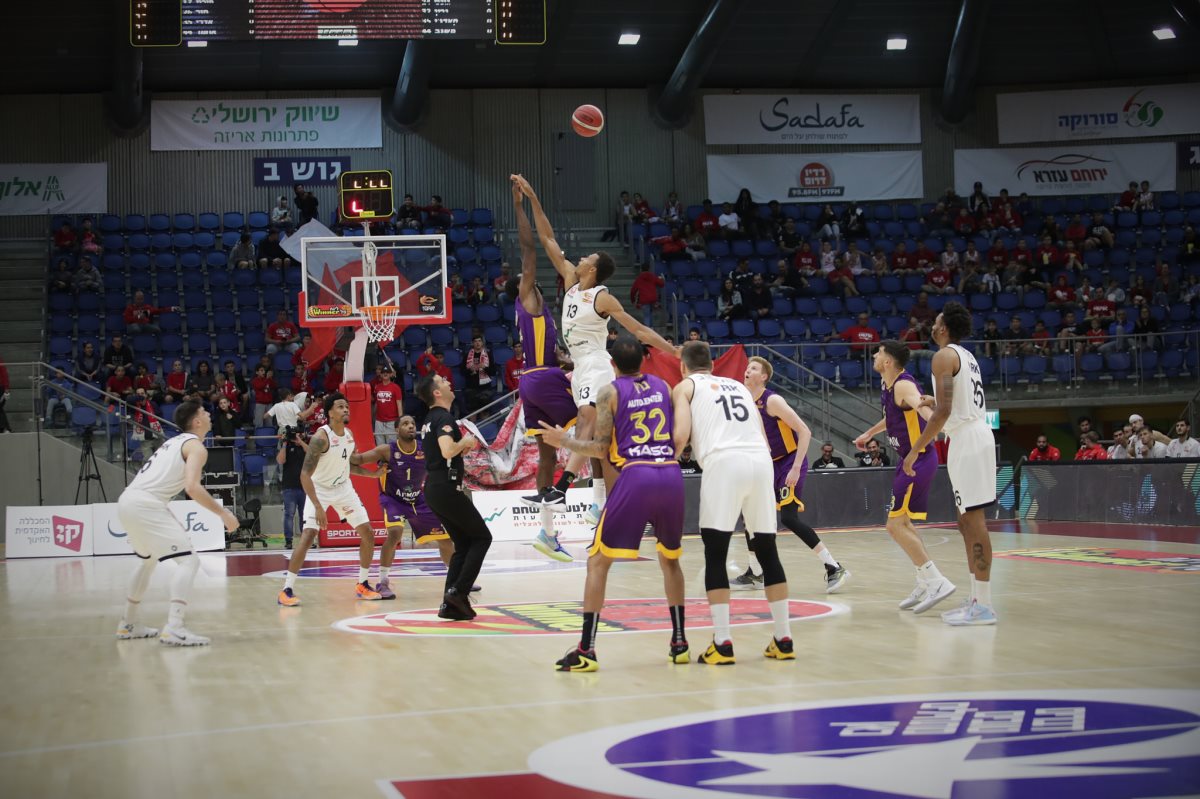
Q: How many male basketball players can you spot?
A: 10